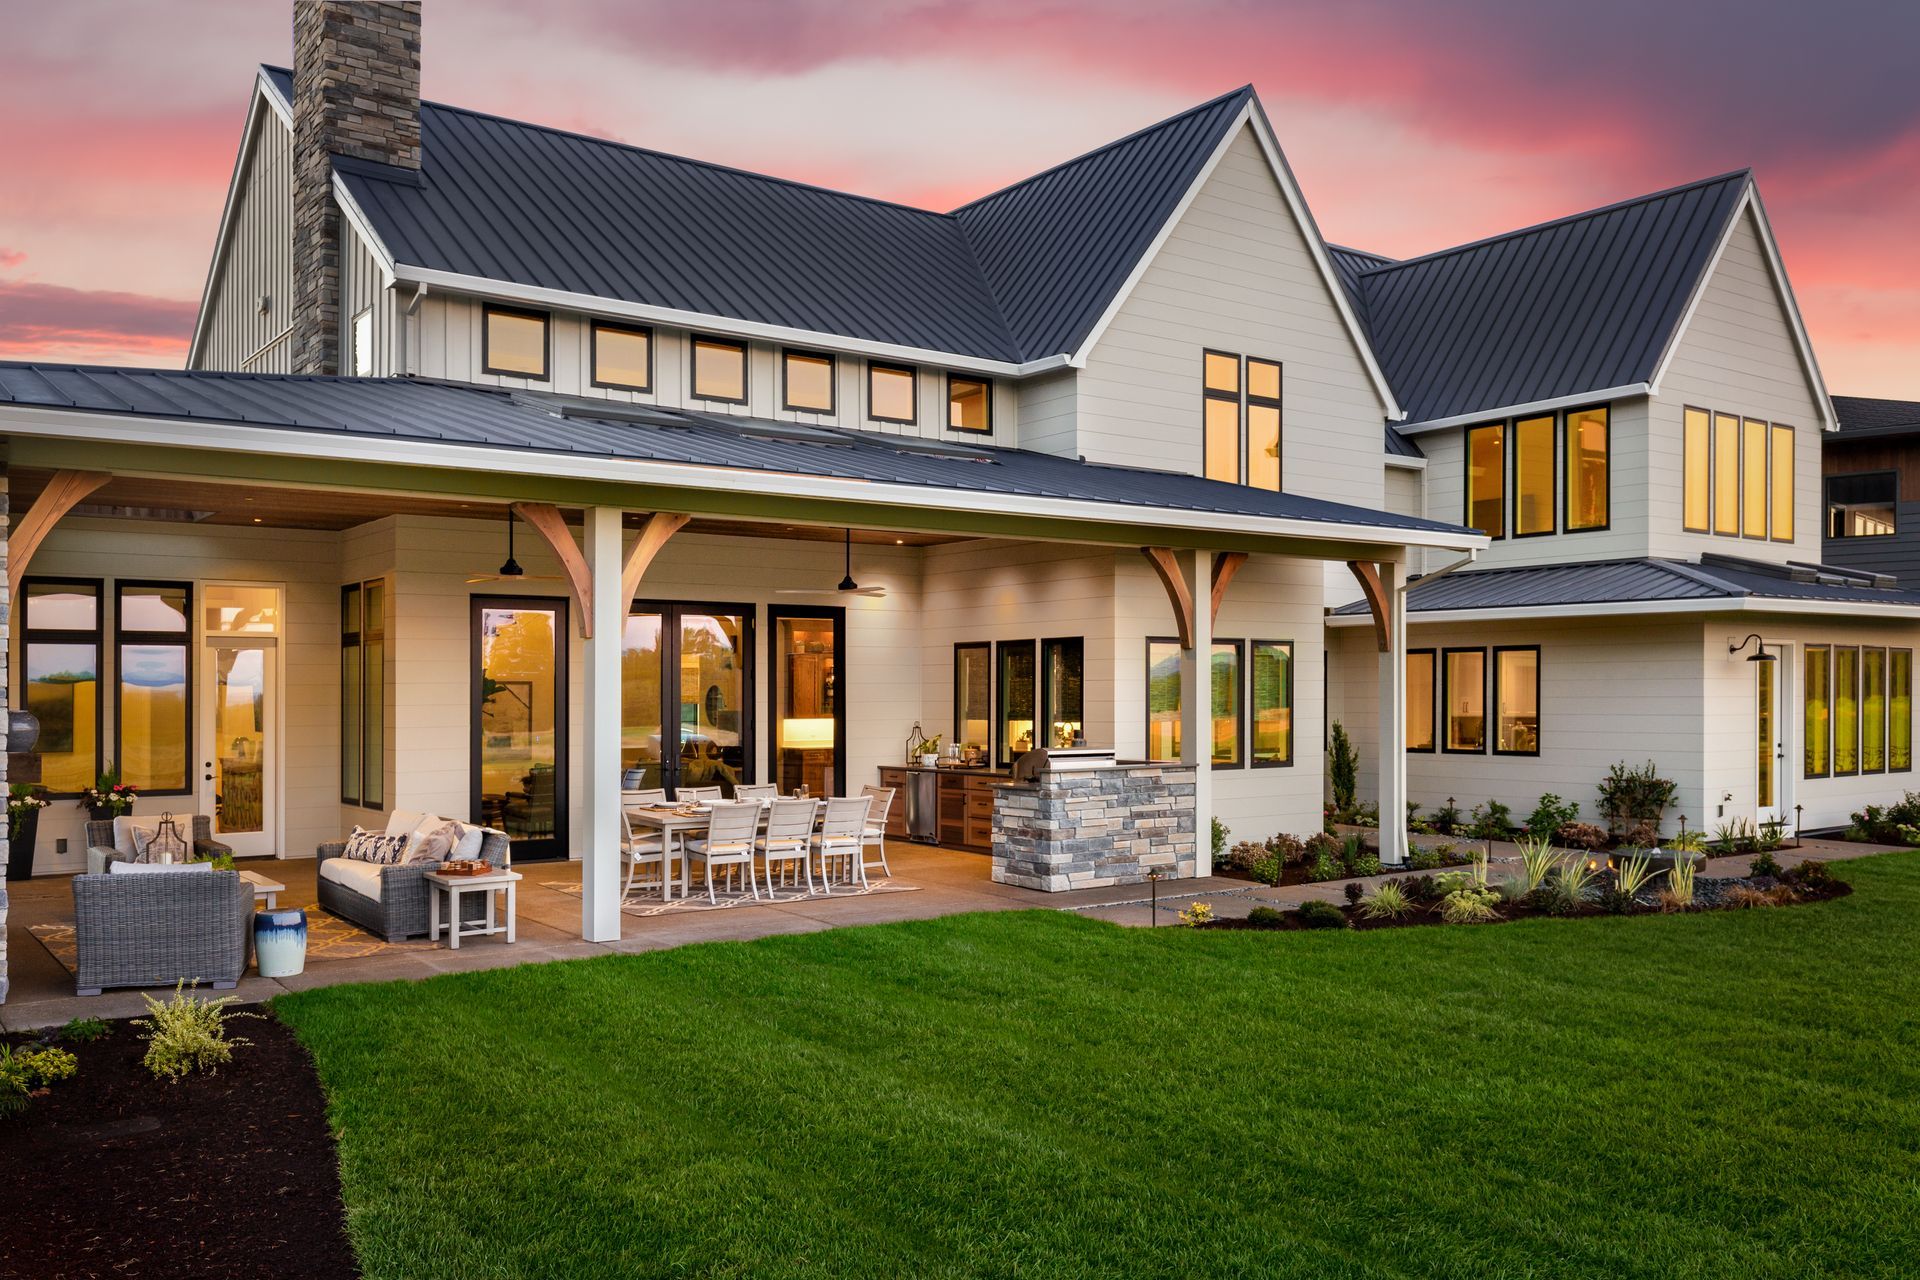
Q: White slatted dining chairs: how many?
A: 8